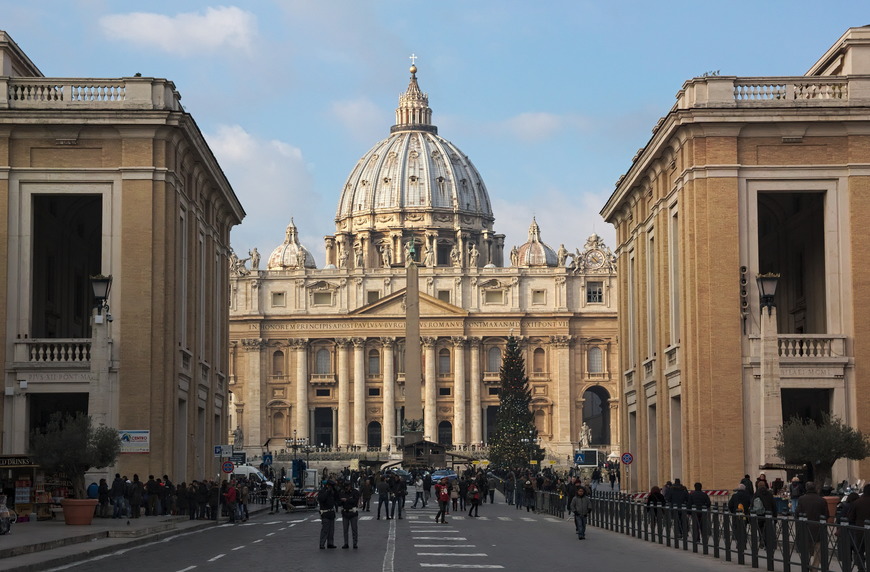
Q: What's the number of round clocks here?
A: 1